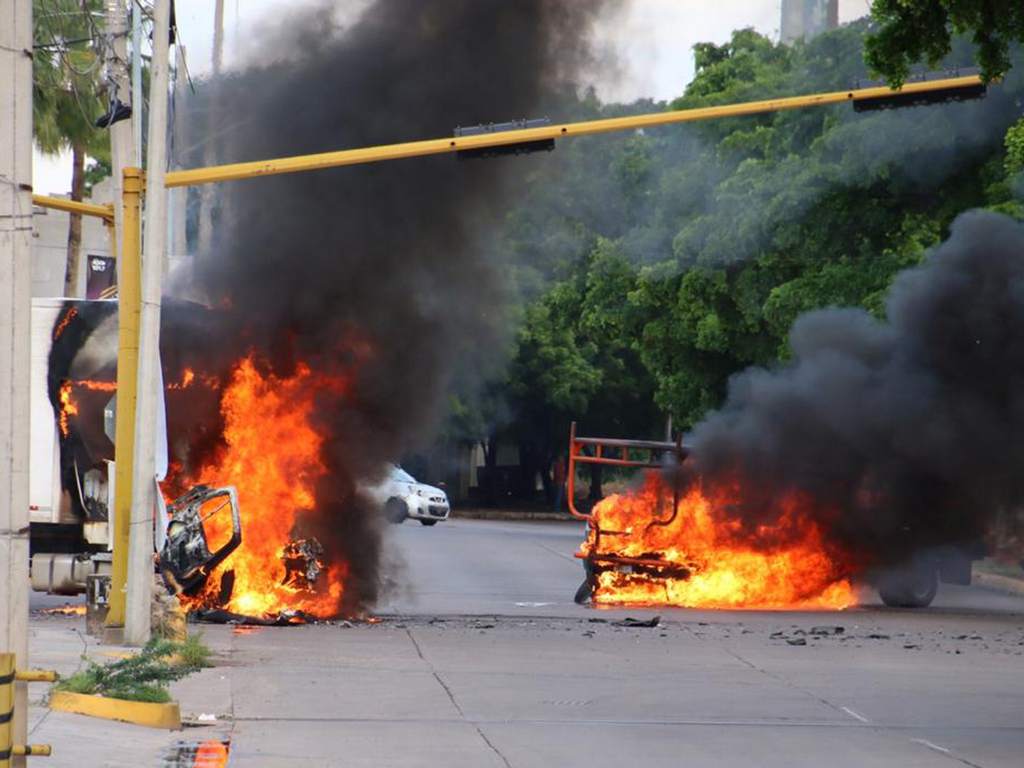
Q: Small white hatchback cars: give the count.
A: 1